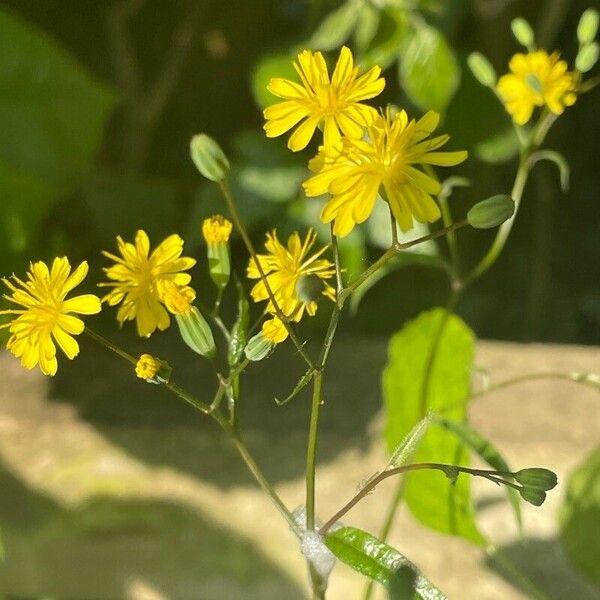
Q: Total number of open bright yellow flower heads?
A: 6